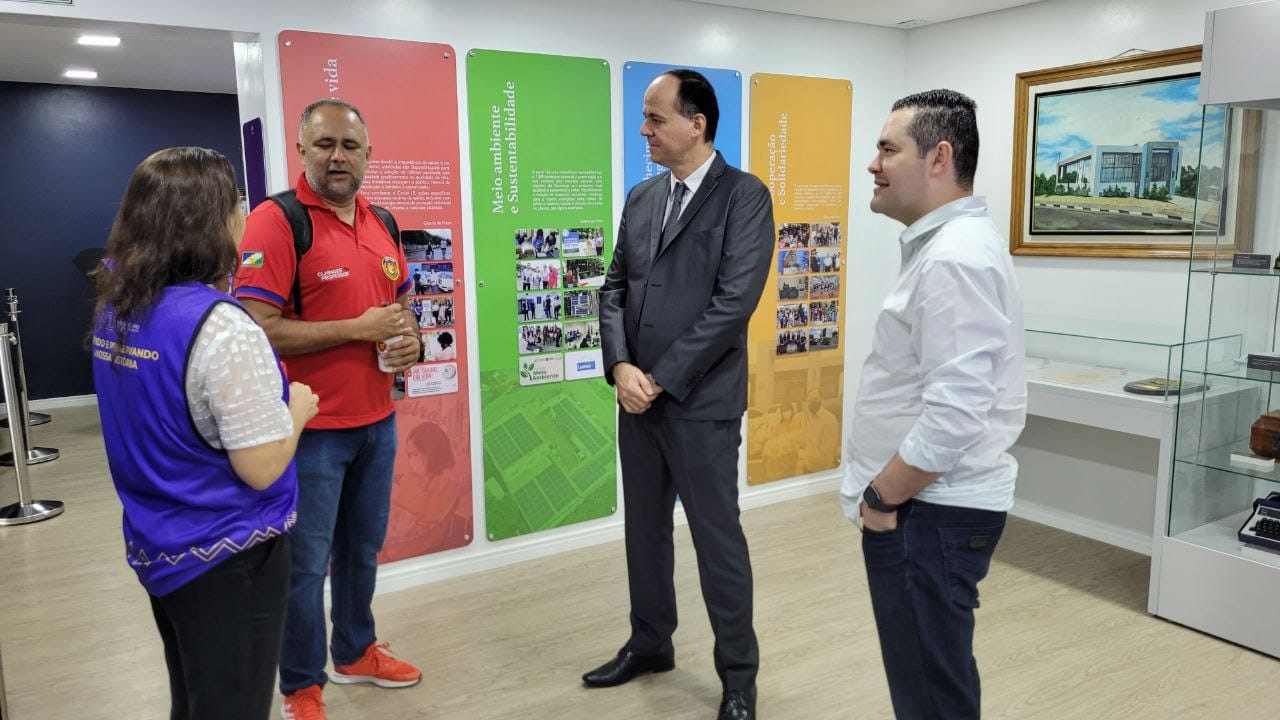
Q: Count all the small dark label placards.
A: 2